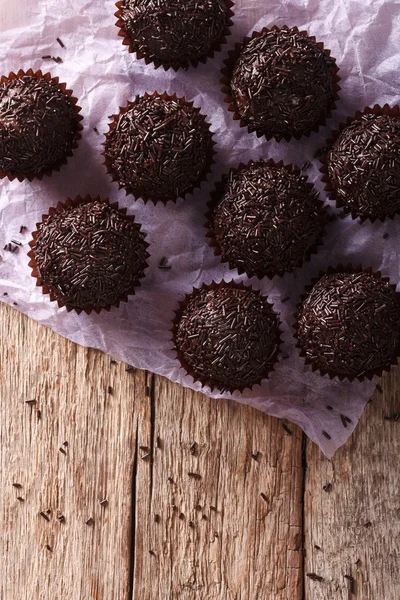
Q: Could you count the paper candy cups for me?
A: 9